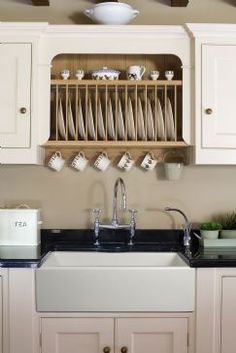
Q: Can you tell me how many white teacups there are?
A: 5